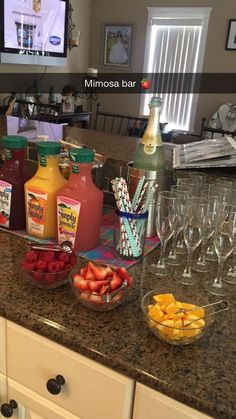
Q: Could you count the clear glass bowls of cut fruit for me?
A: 3